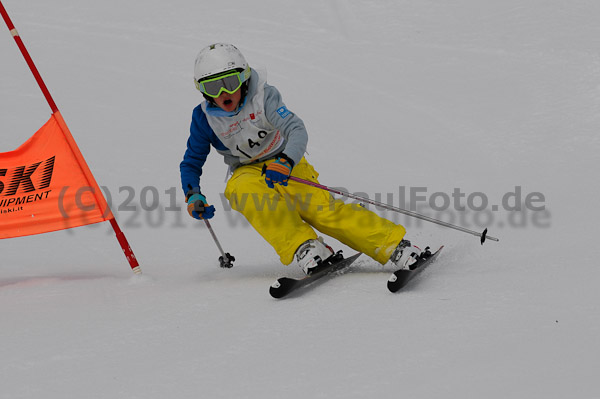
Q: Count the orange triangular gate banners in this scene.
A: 1